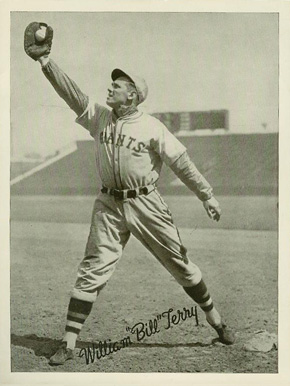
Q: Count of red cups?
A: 0